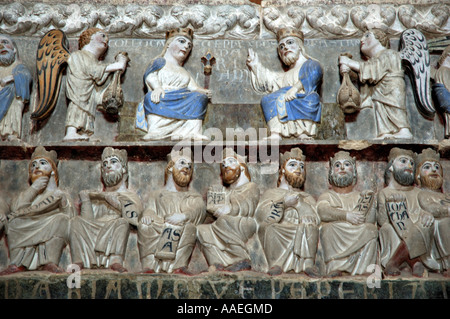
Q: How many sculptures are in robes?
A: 14